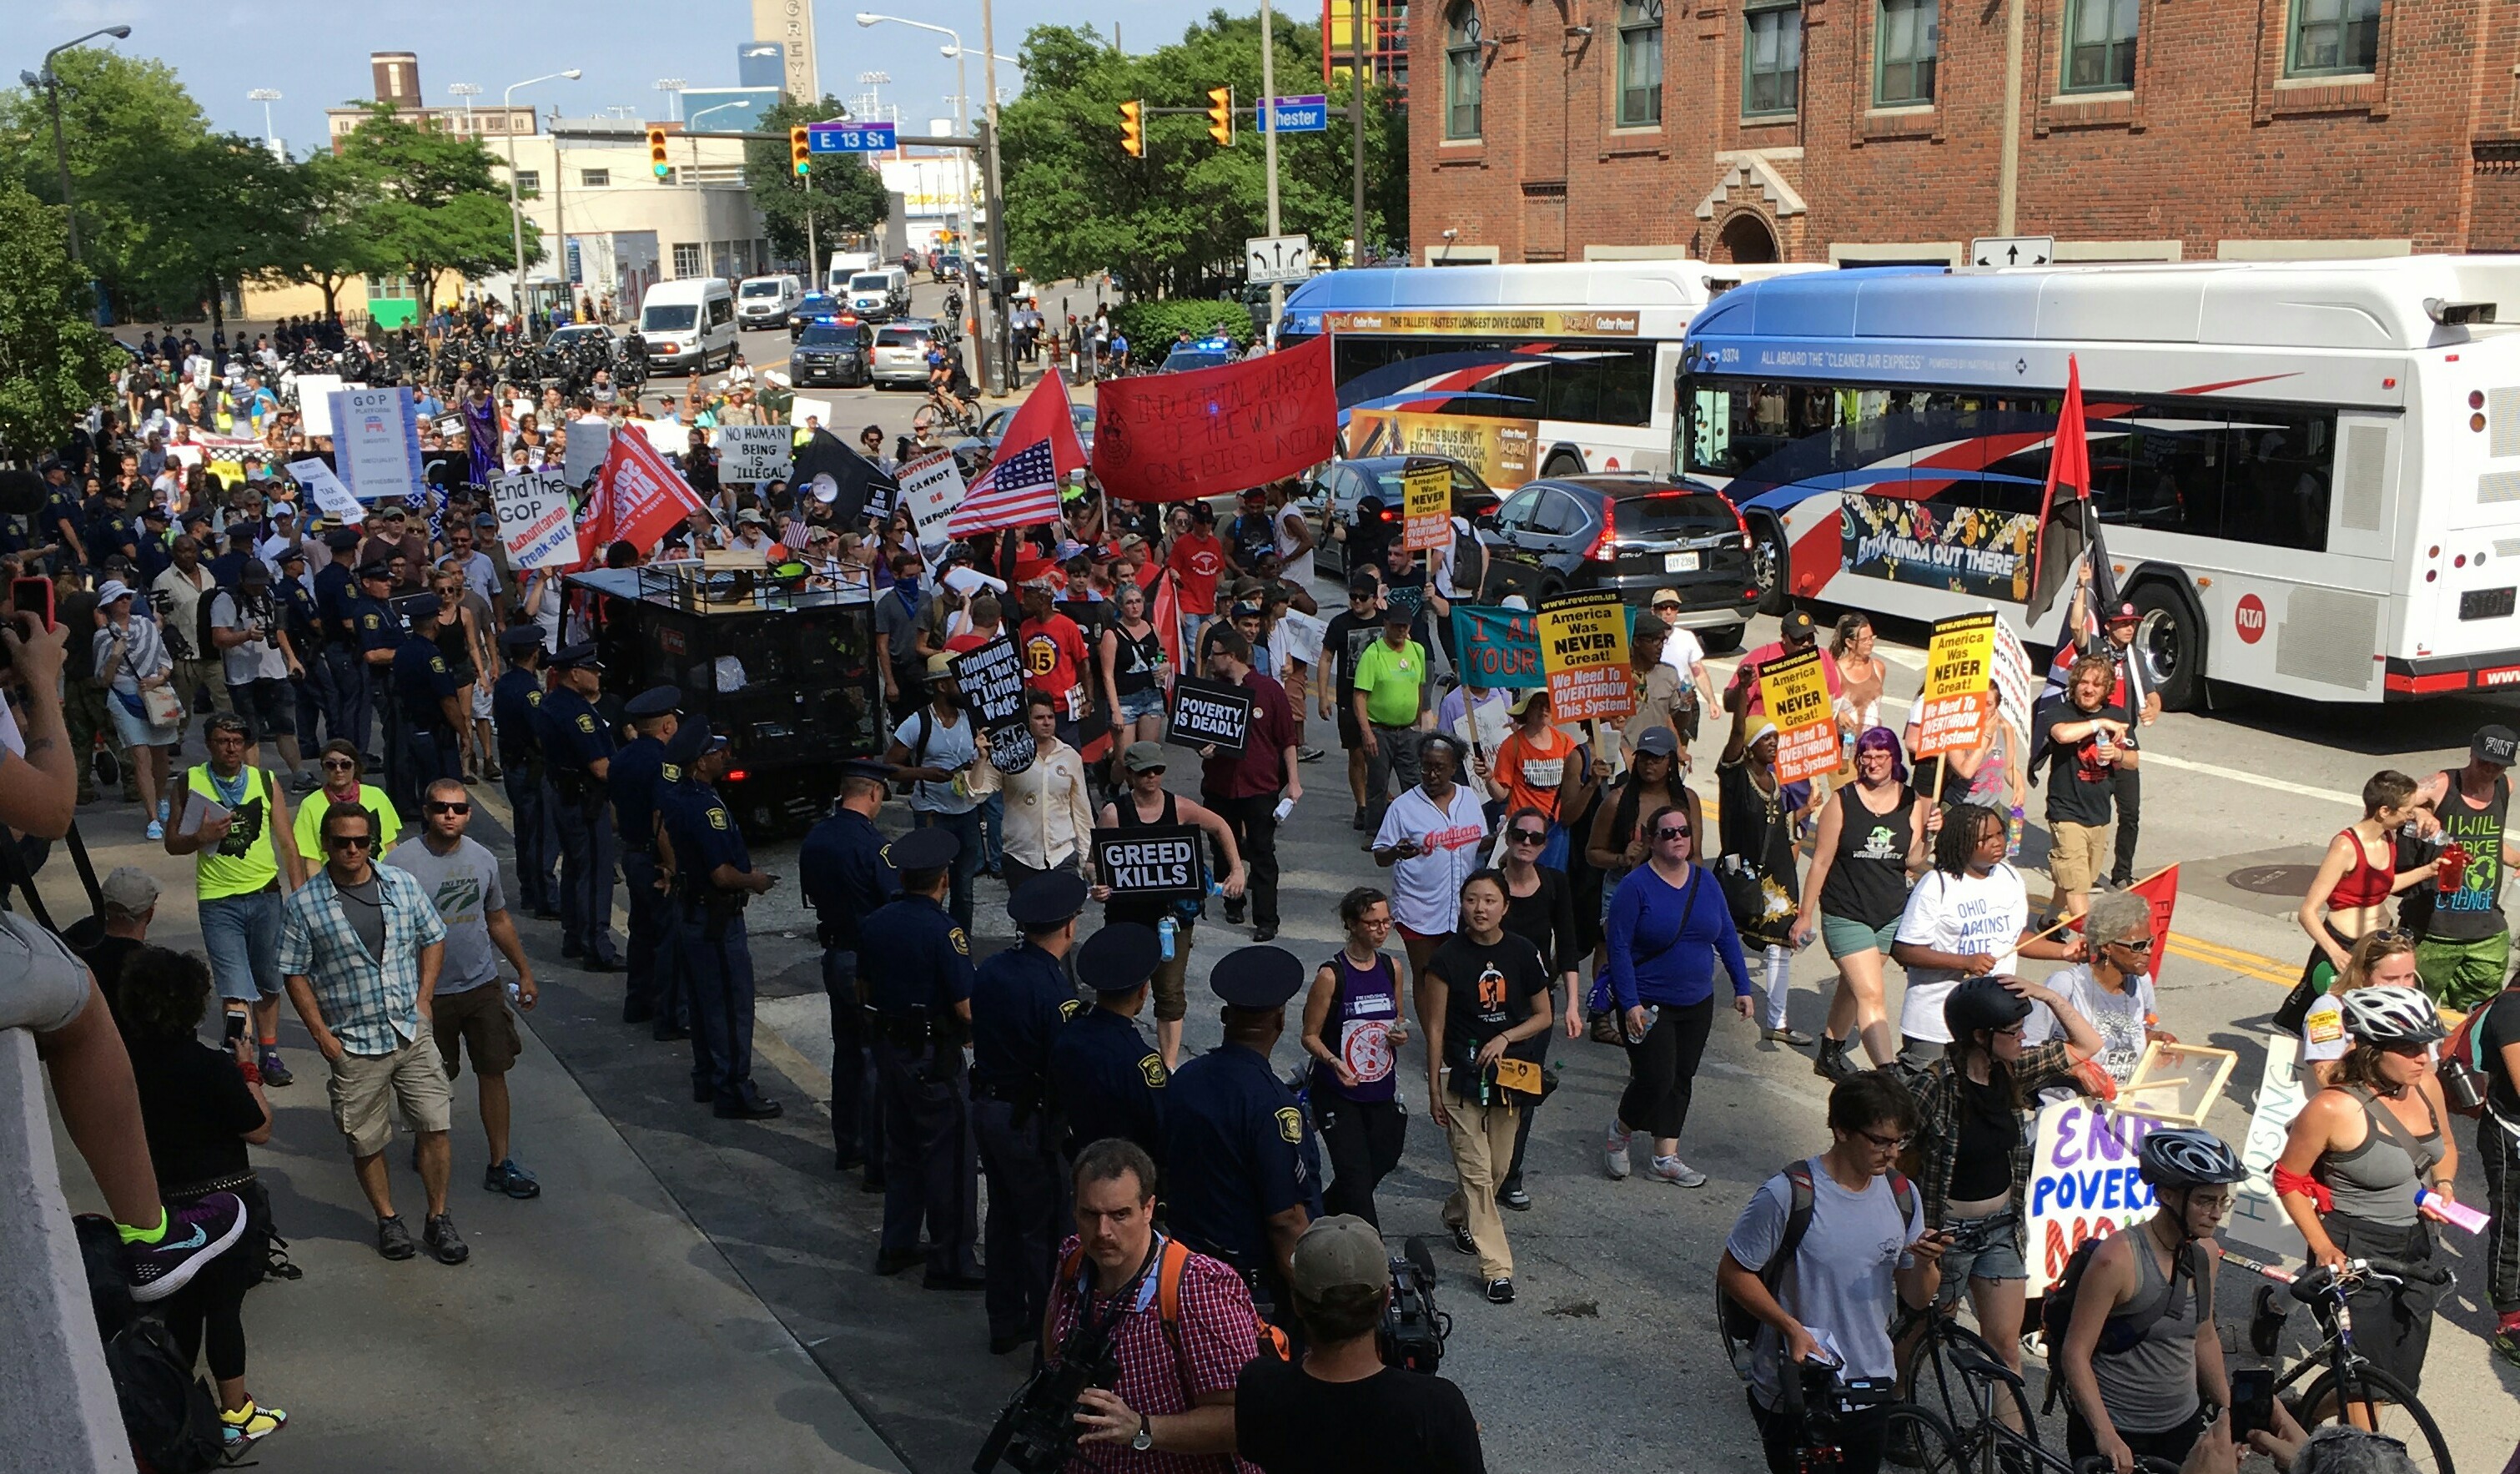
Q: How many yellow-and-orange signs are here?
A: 4